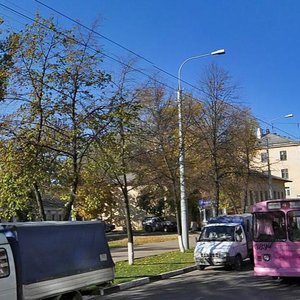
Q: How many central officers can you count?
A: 0